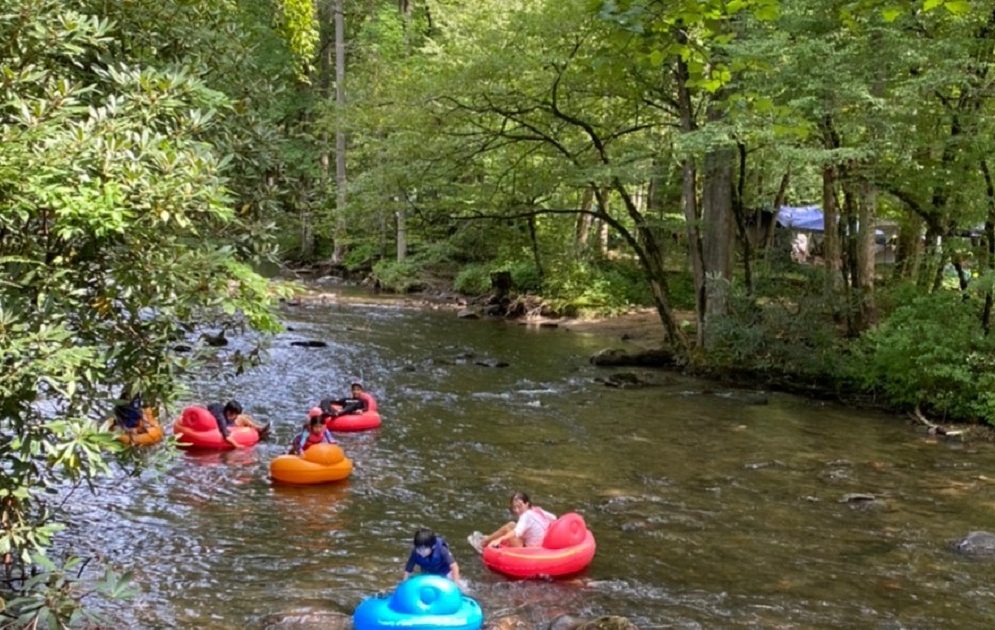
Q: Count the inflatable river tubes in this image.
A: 6